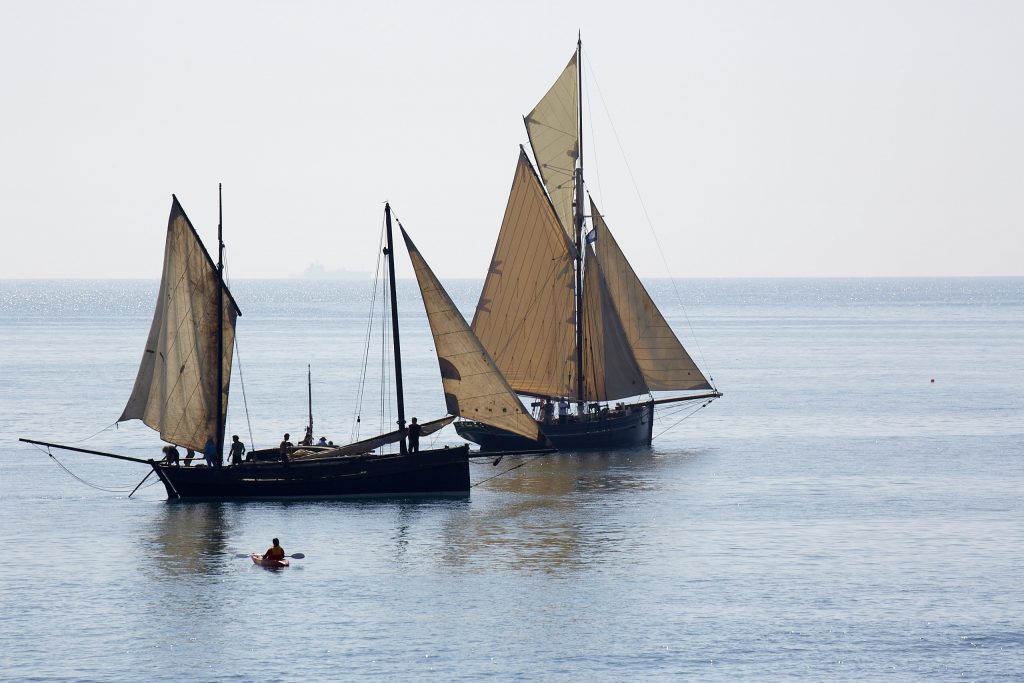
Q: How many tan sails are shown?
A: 6